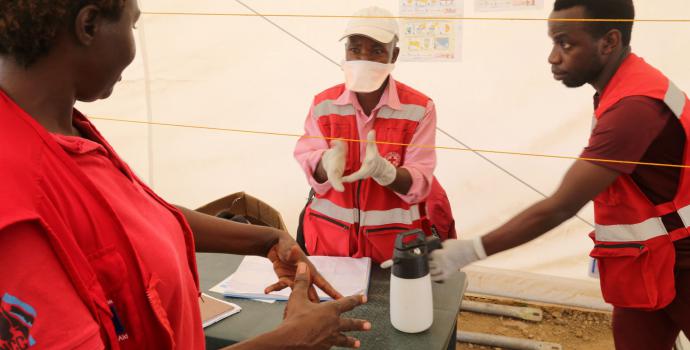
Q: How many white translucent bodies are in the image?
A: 1